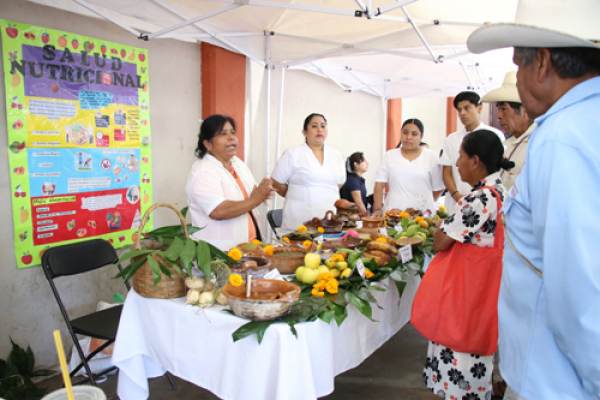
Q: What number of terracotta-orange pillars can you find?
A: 3